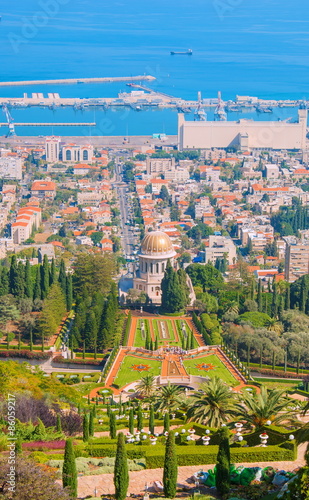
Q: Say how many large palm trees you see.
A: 4